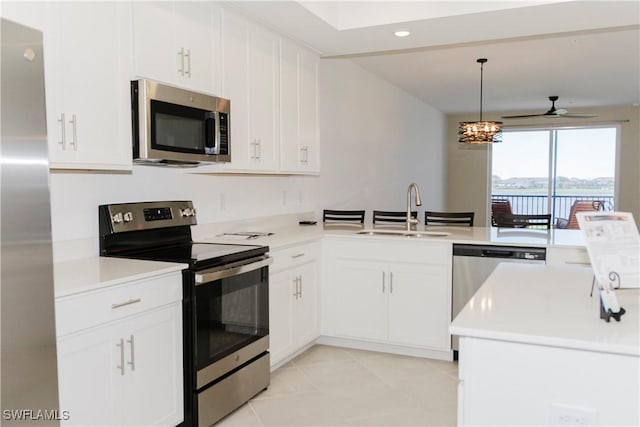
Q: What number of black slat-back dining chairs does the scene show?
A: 4